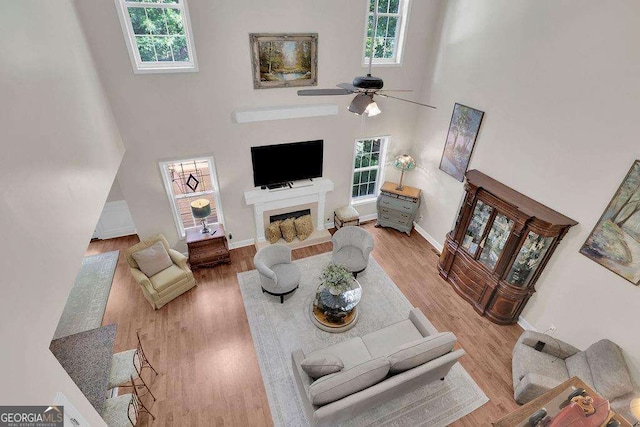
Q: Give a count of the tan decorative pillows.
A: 3